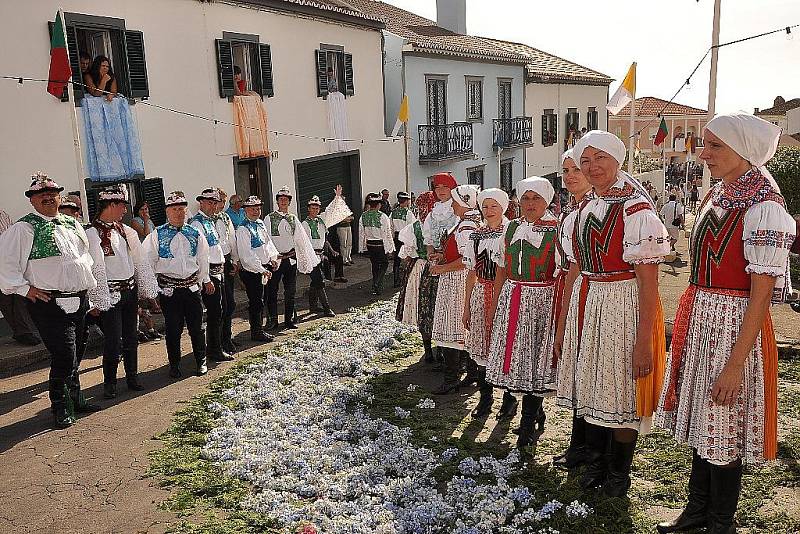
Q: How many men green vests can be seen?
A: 5